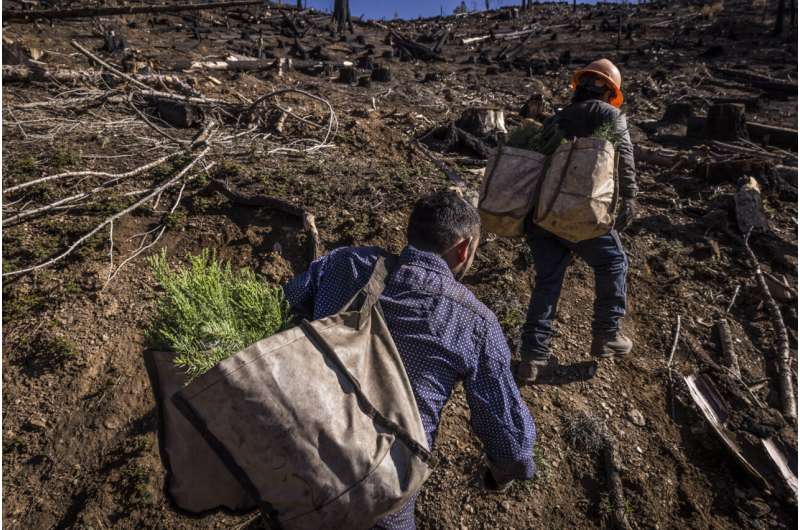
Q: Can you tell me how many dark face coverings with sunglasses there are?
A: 0